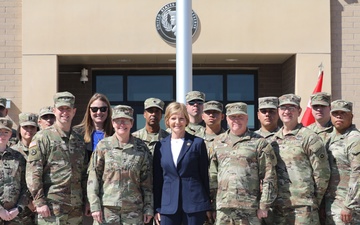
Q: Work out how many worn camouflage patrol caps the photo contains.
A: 14